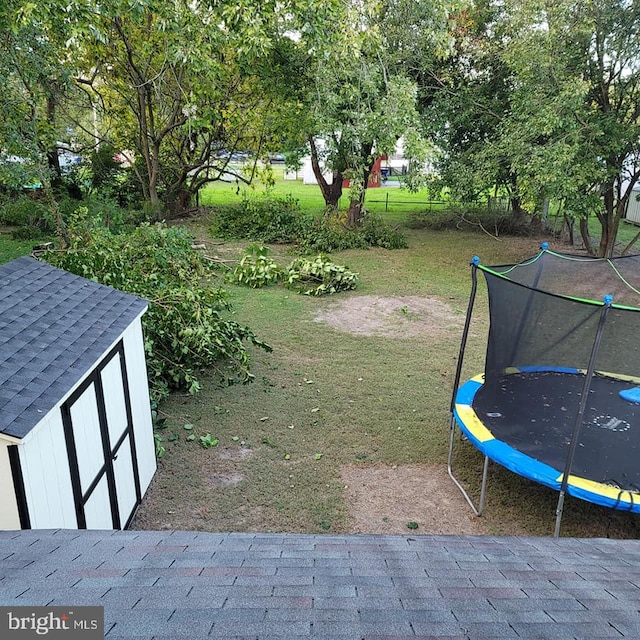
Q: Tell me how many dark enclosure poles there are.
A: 3